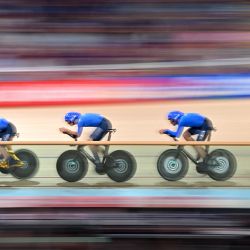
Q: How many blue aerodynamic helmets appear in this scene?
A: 2